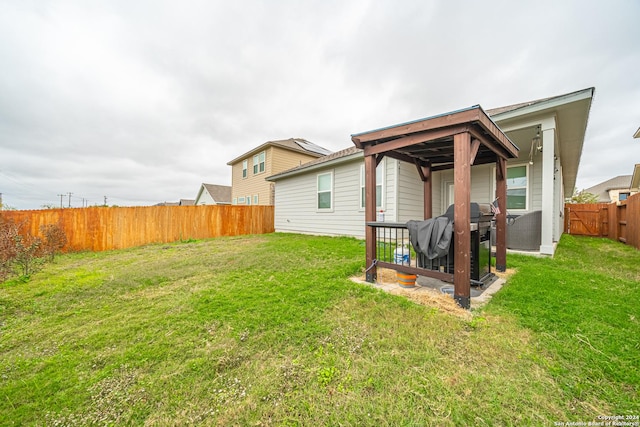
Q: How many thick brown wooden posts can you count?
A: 4